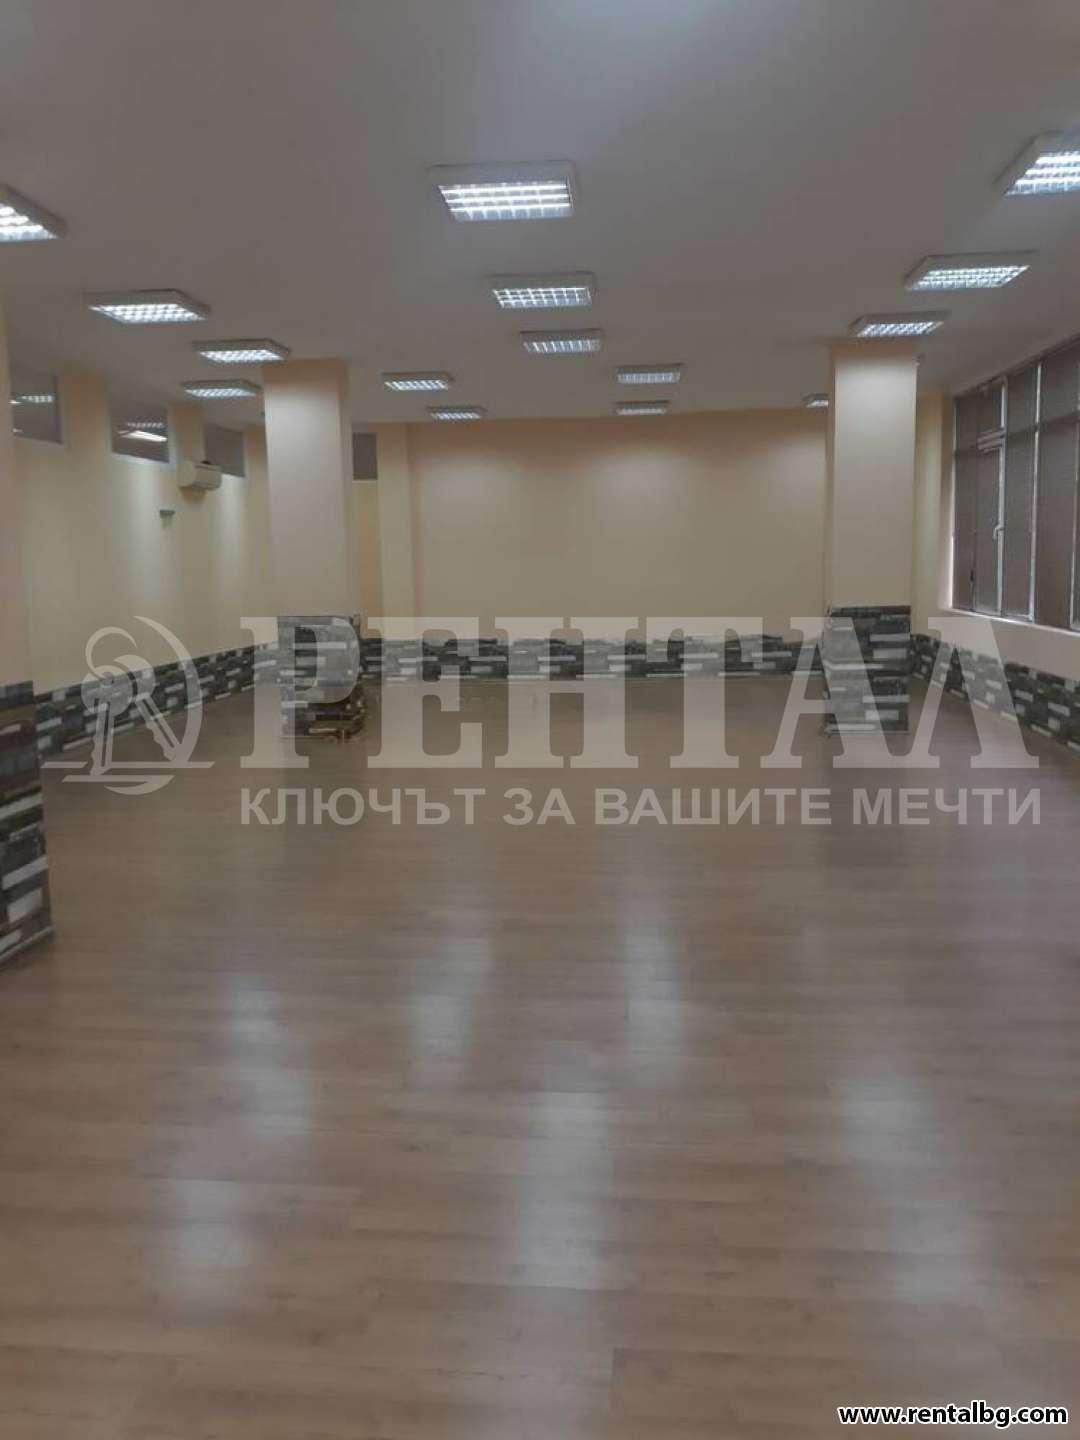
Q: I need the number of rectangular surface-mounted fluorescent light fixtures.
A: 15